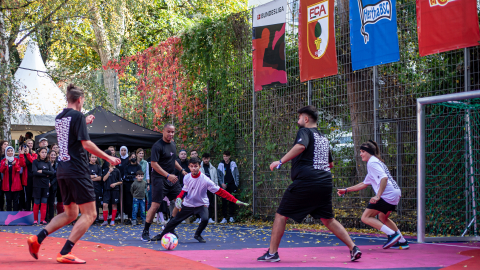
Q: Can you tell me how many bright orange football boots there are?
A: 2